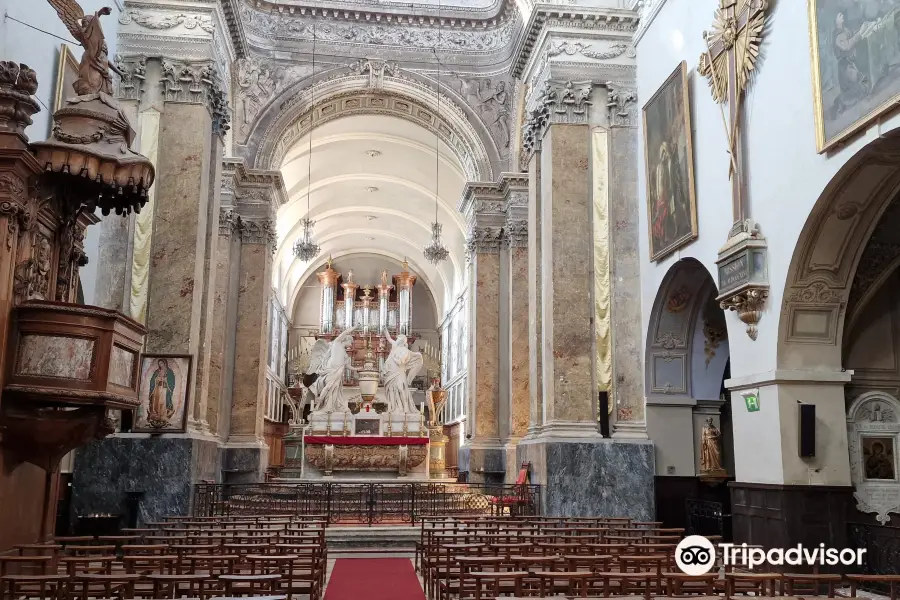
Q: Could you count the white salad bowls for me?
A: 0